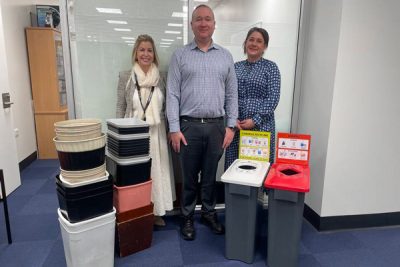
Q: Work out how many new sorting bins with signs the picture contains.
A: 2